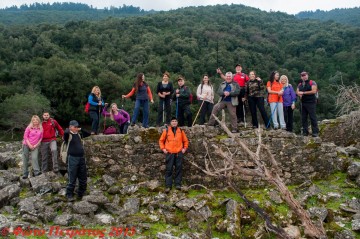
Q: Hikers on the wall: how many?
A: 12